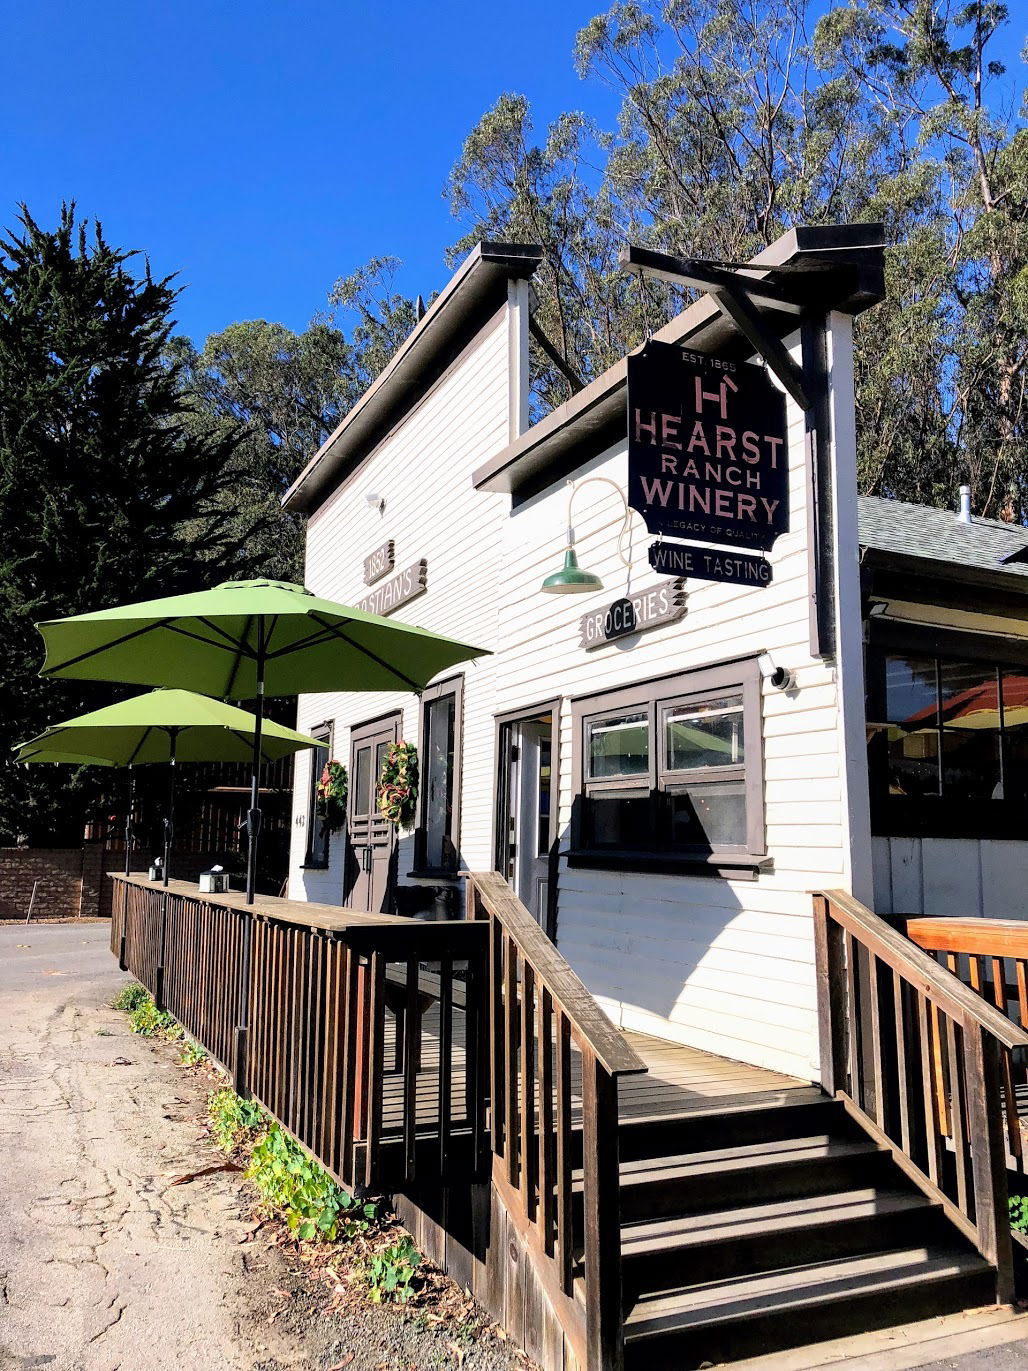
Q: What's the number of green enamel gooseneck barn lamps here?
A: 1